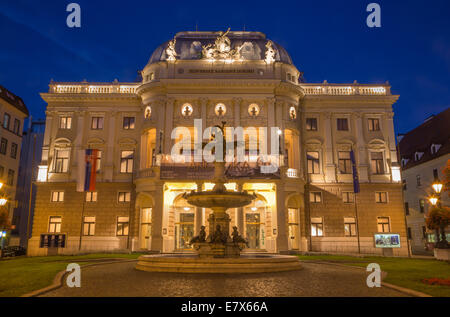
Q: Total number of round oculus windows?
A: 5